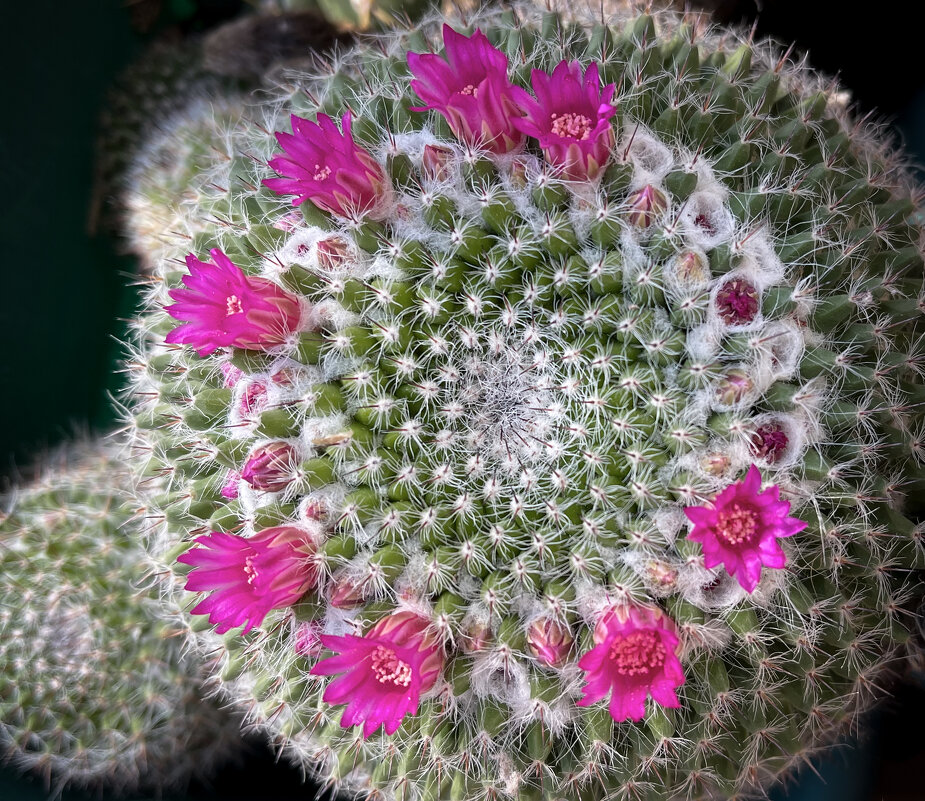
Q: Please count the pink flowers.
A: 8